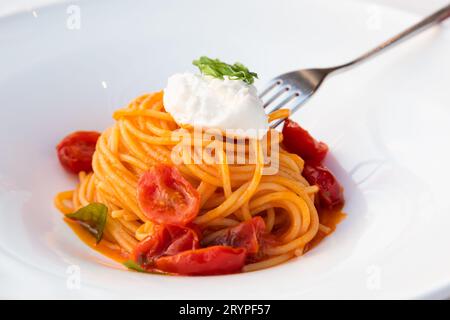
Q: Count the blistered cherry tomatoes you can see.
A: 7